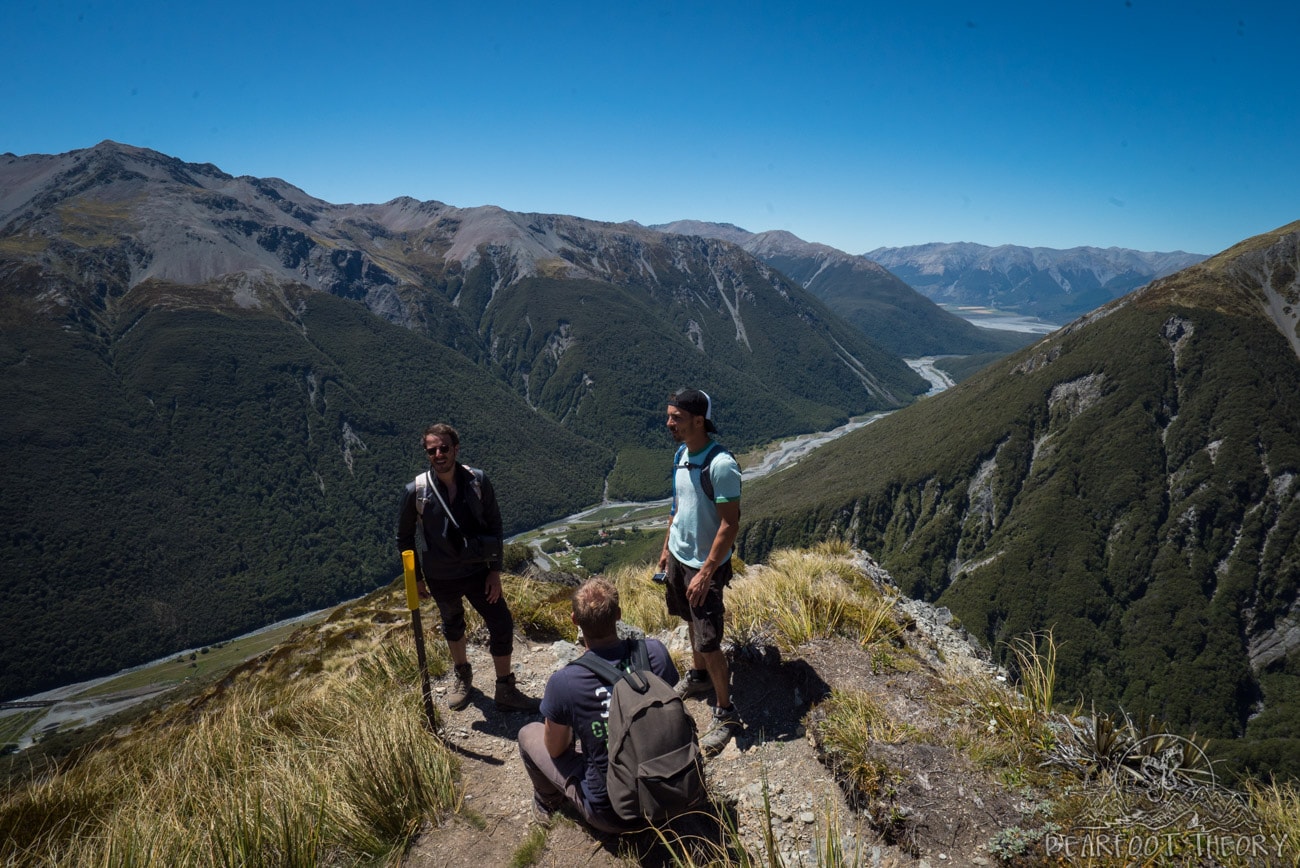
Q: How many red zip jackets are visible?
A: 0